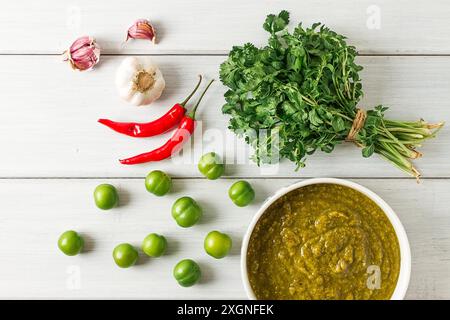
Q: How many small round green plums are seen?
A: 10